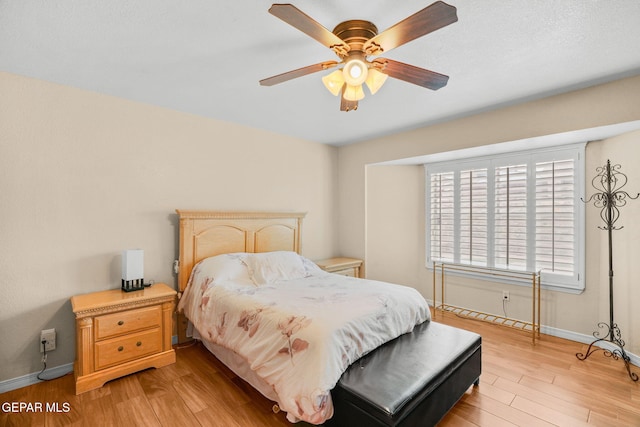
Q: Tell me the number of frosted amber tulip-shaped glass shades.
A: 4